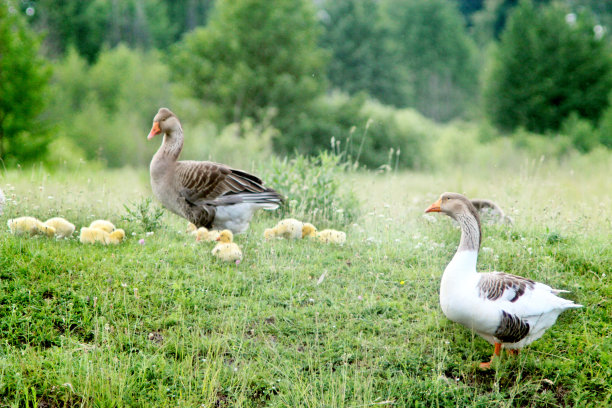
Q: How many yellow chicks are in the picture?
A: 9